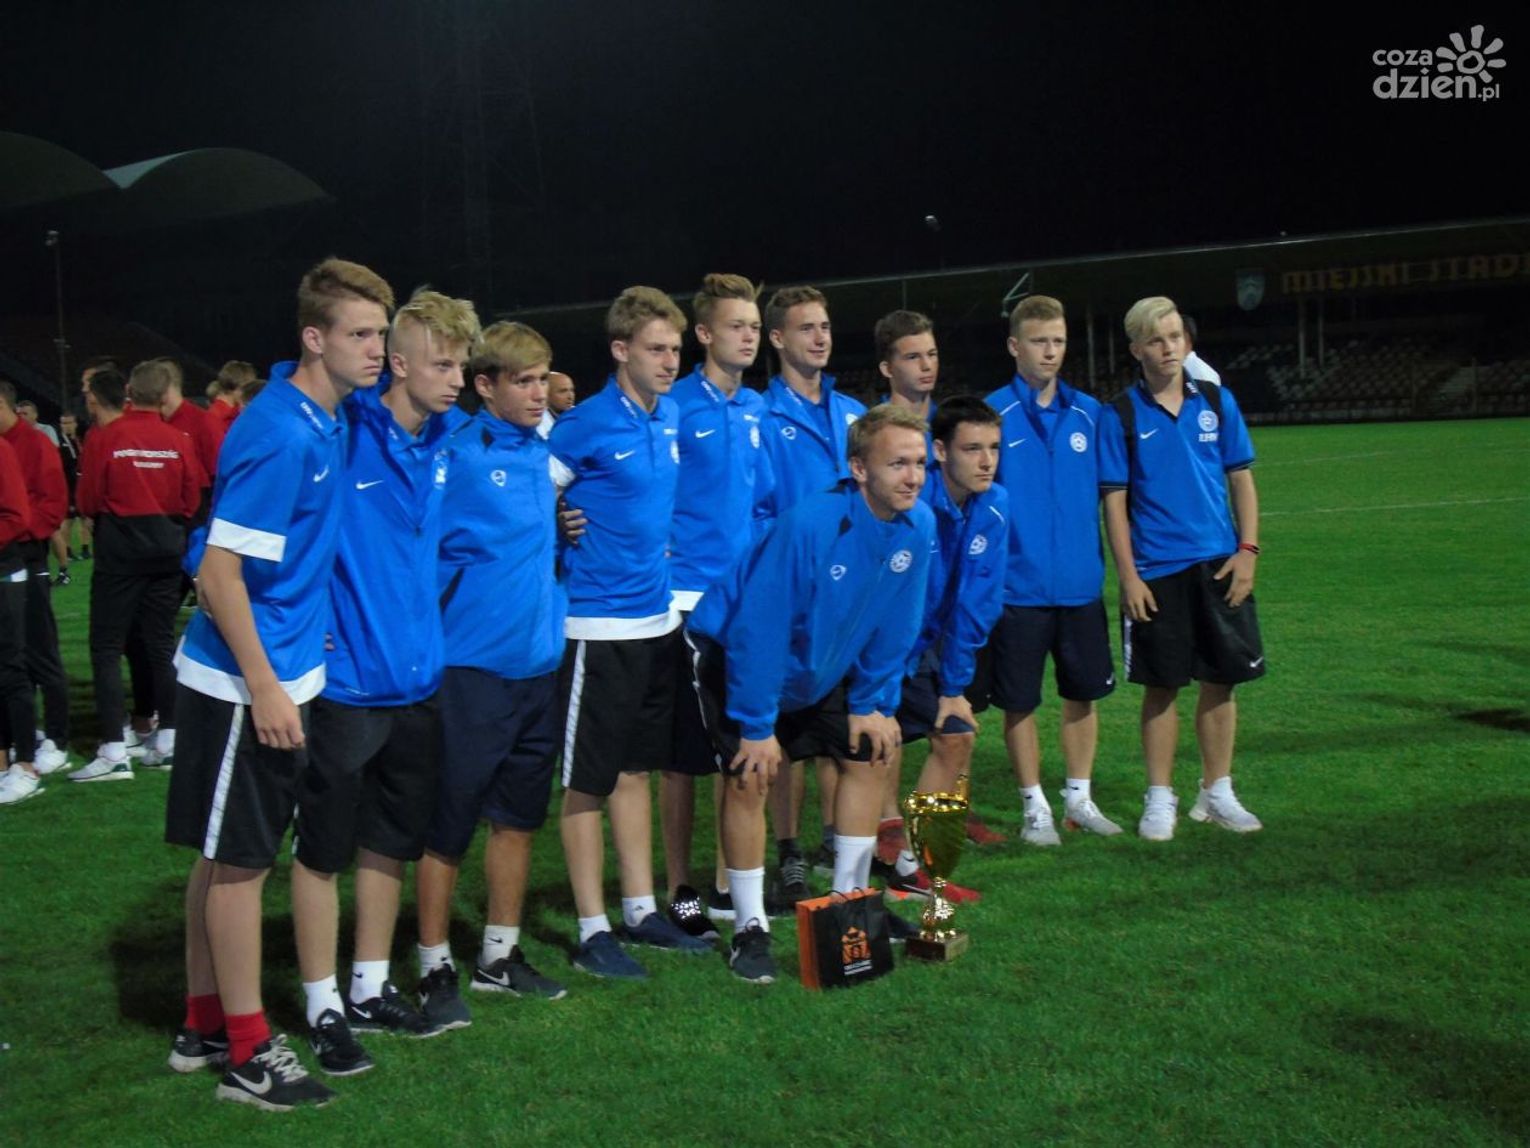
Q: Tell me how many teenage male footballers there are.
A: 11